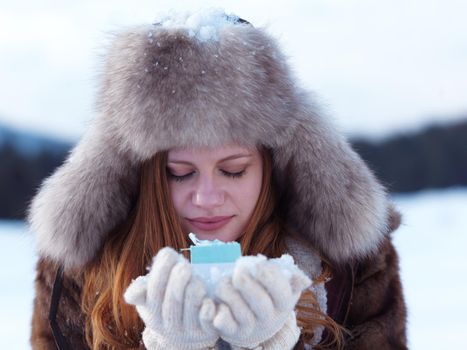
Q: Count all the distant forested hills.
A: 2